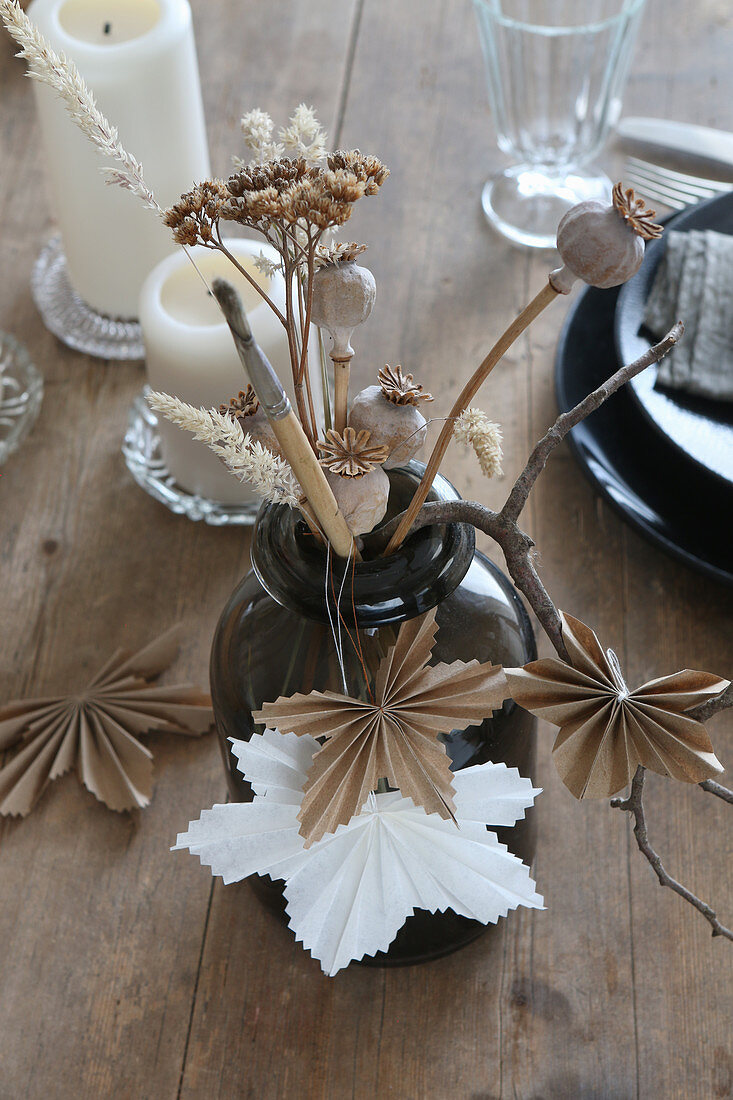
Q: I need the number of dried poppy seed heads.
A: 5